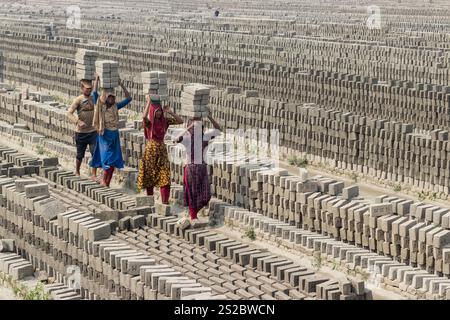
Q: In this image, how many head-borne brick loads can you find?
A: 4